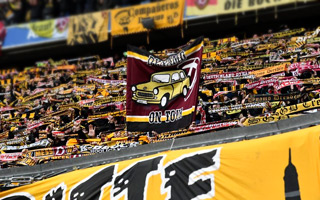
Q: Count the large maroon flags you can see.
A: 1